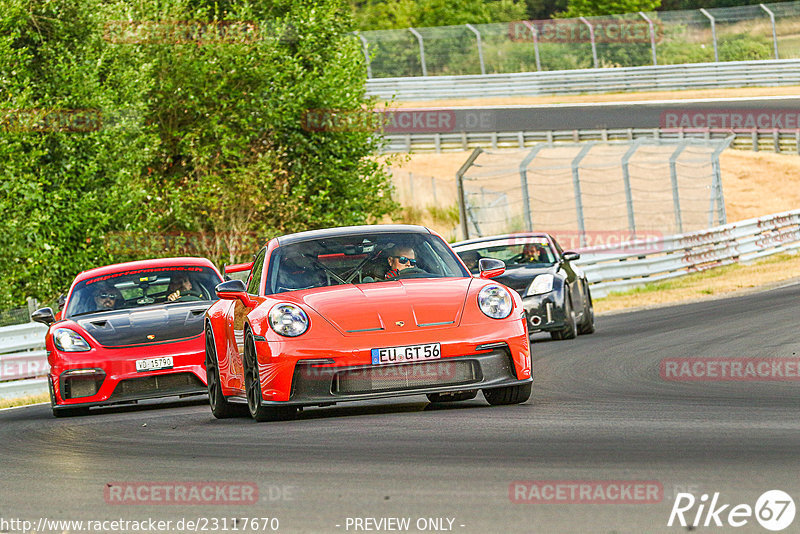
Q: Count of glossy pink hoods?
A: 0